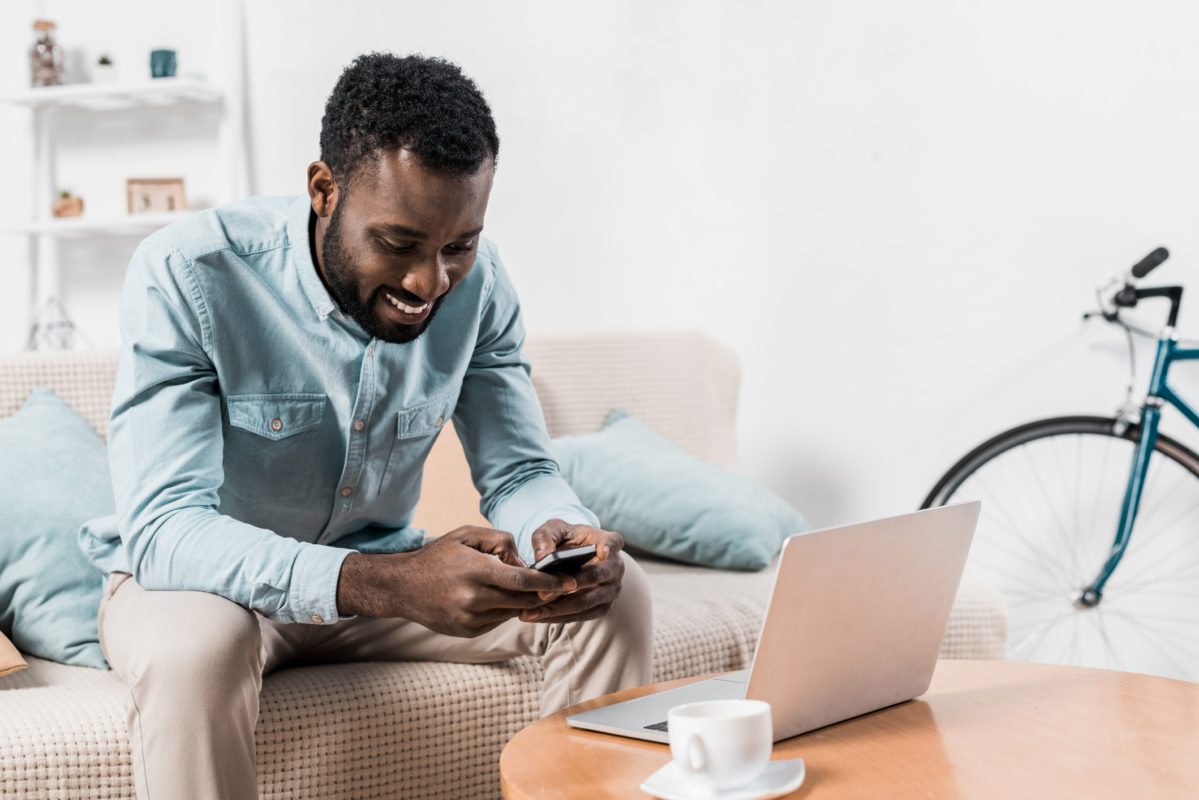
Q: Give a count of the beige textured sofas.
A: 1